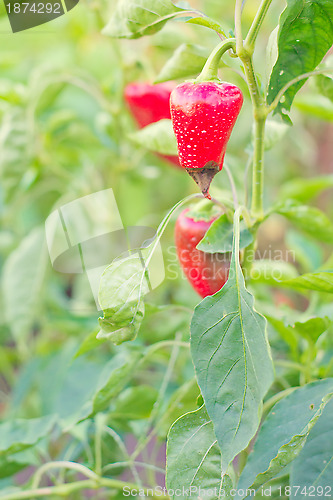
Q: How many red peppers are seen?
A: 3